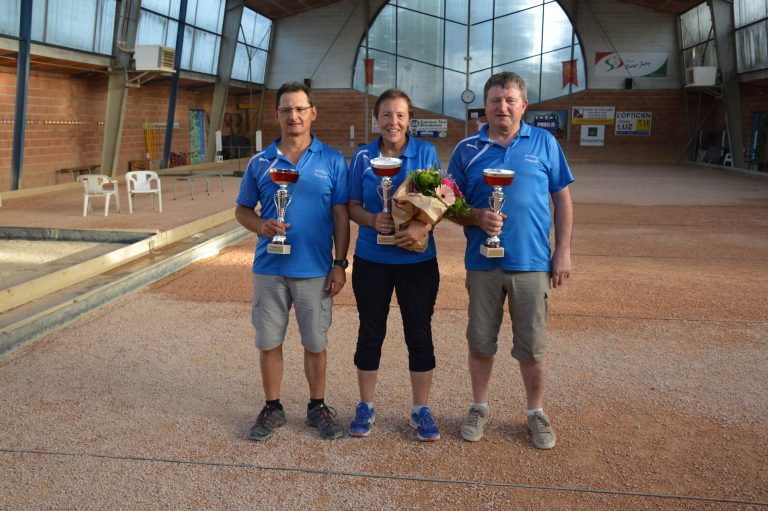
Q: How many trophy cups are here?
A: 3